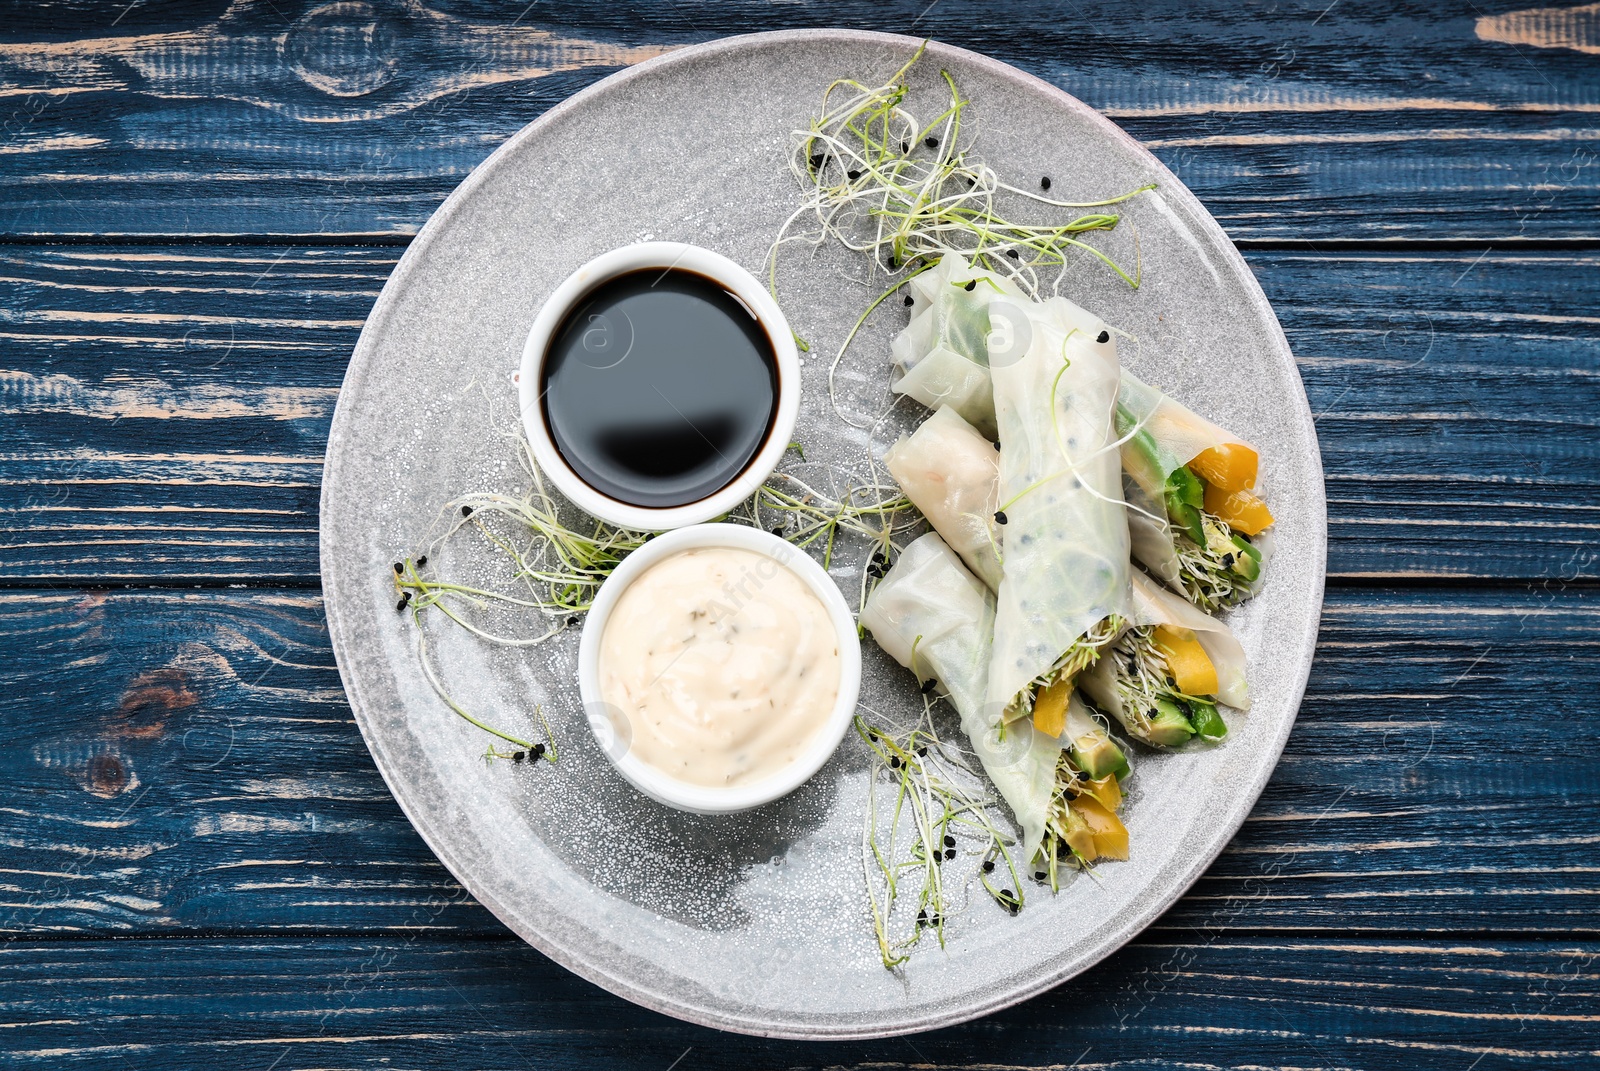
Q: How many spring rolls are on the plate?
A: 4